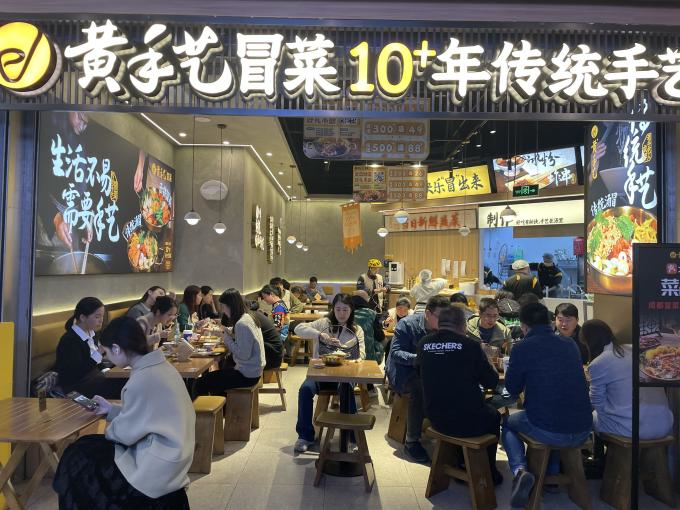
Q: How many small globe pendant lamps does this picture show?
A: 9